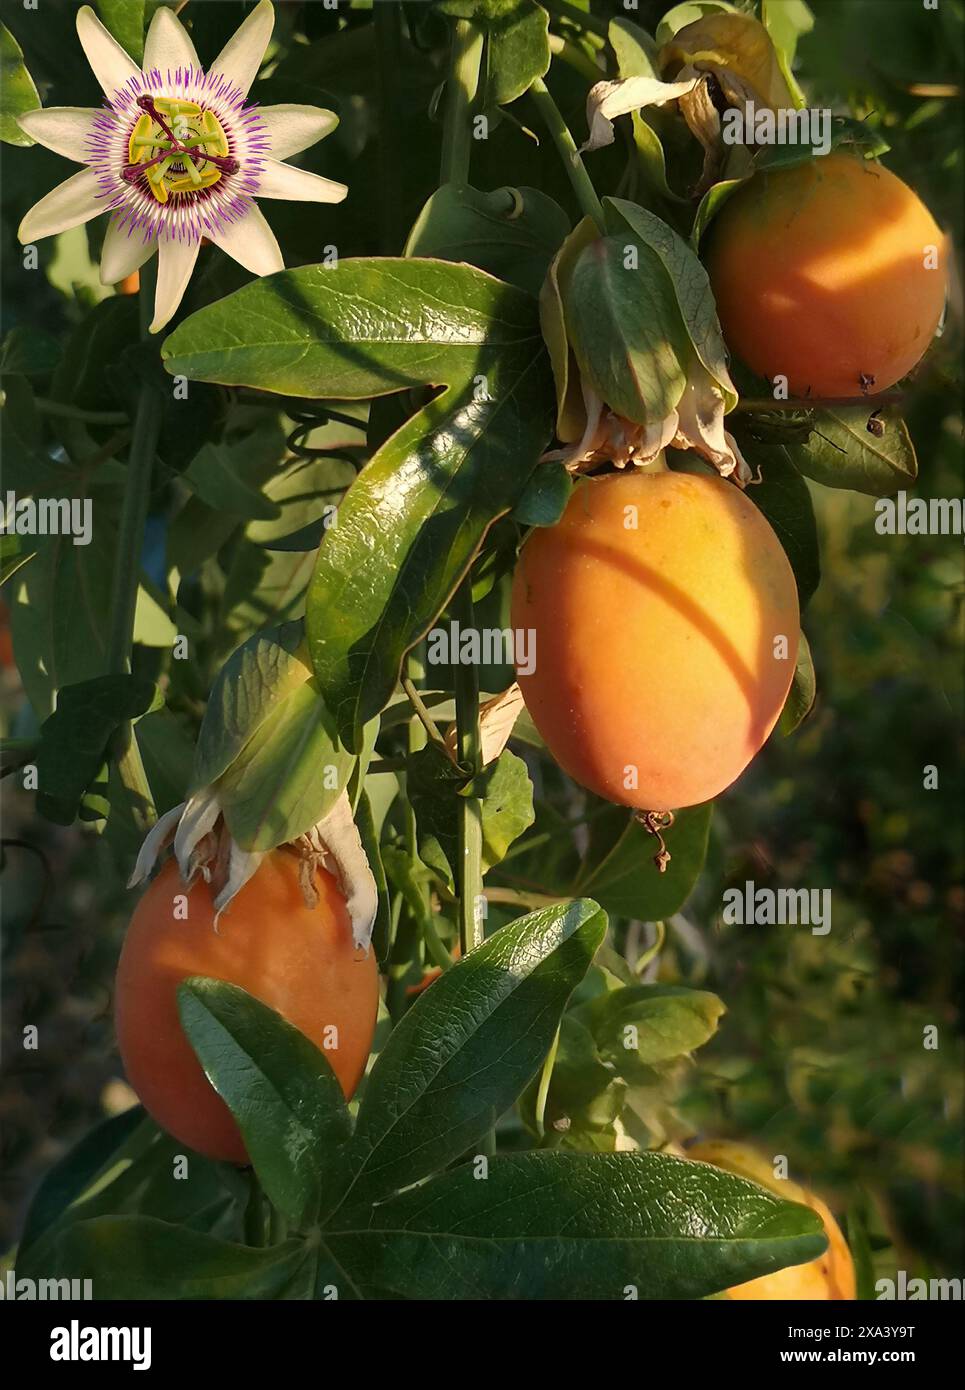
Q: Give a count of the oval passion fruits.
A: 4